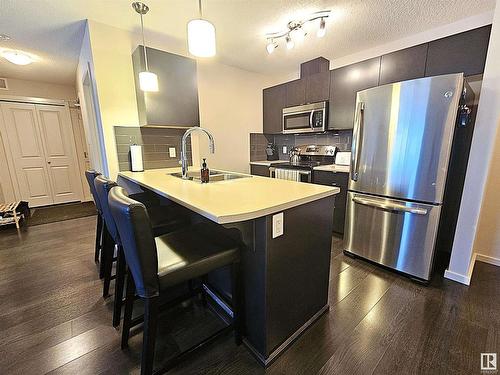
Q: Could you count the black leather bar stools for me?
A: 3